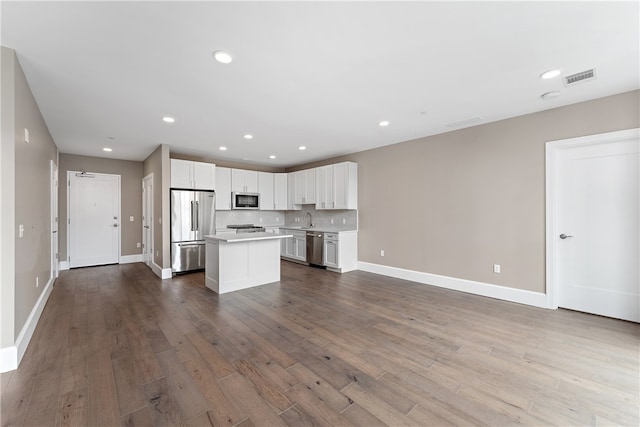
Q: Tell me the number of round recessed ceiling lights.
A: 9